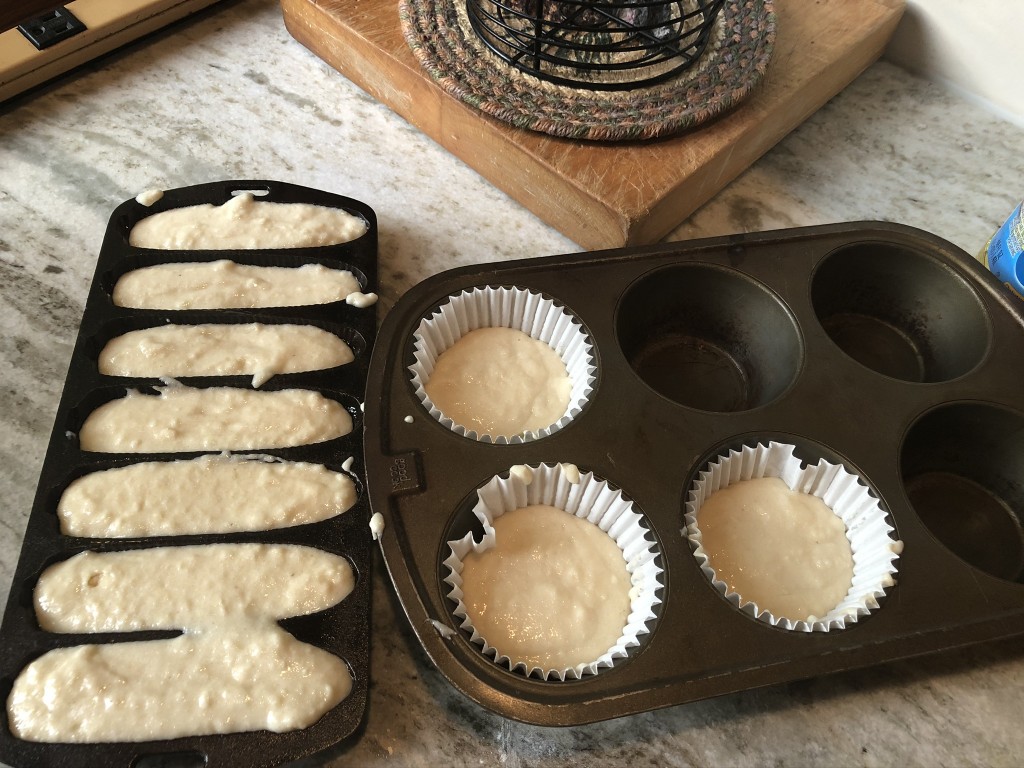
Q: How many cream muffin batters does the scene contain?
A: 3